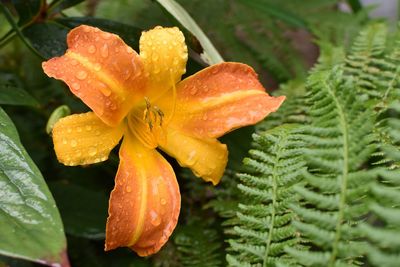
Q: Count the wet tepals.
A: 6